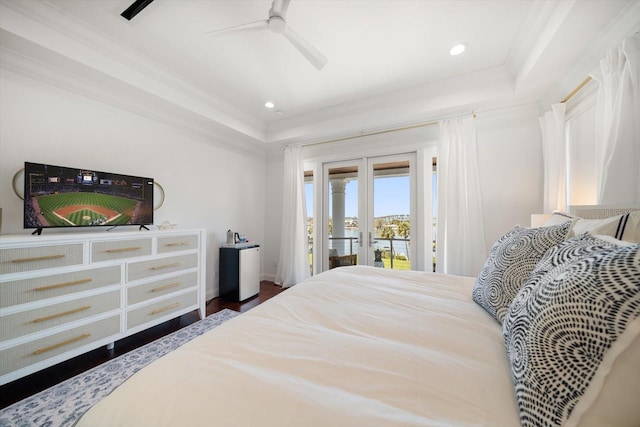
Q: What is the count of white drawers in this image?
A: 9